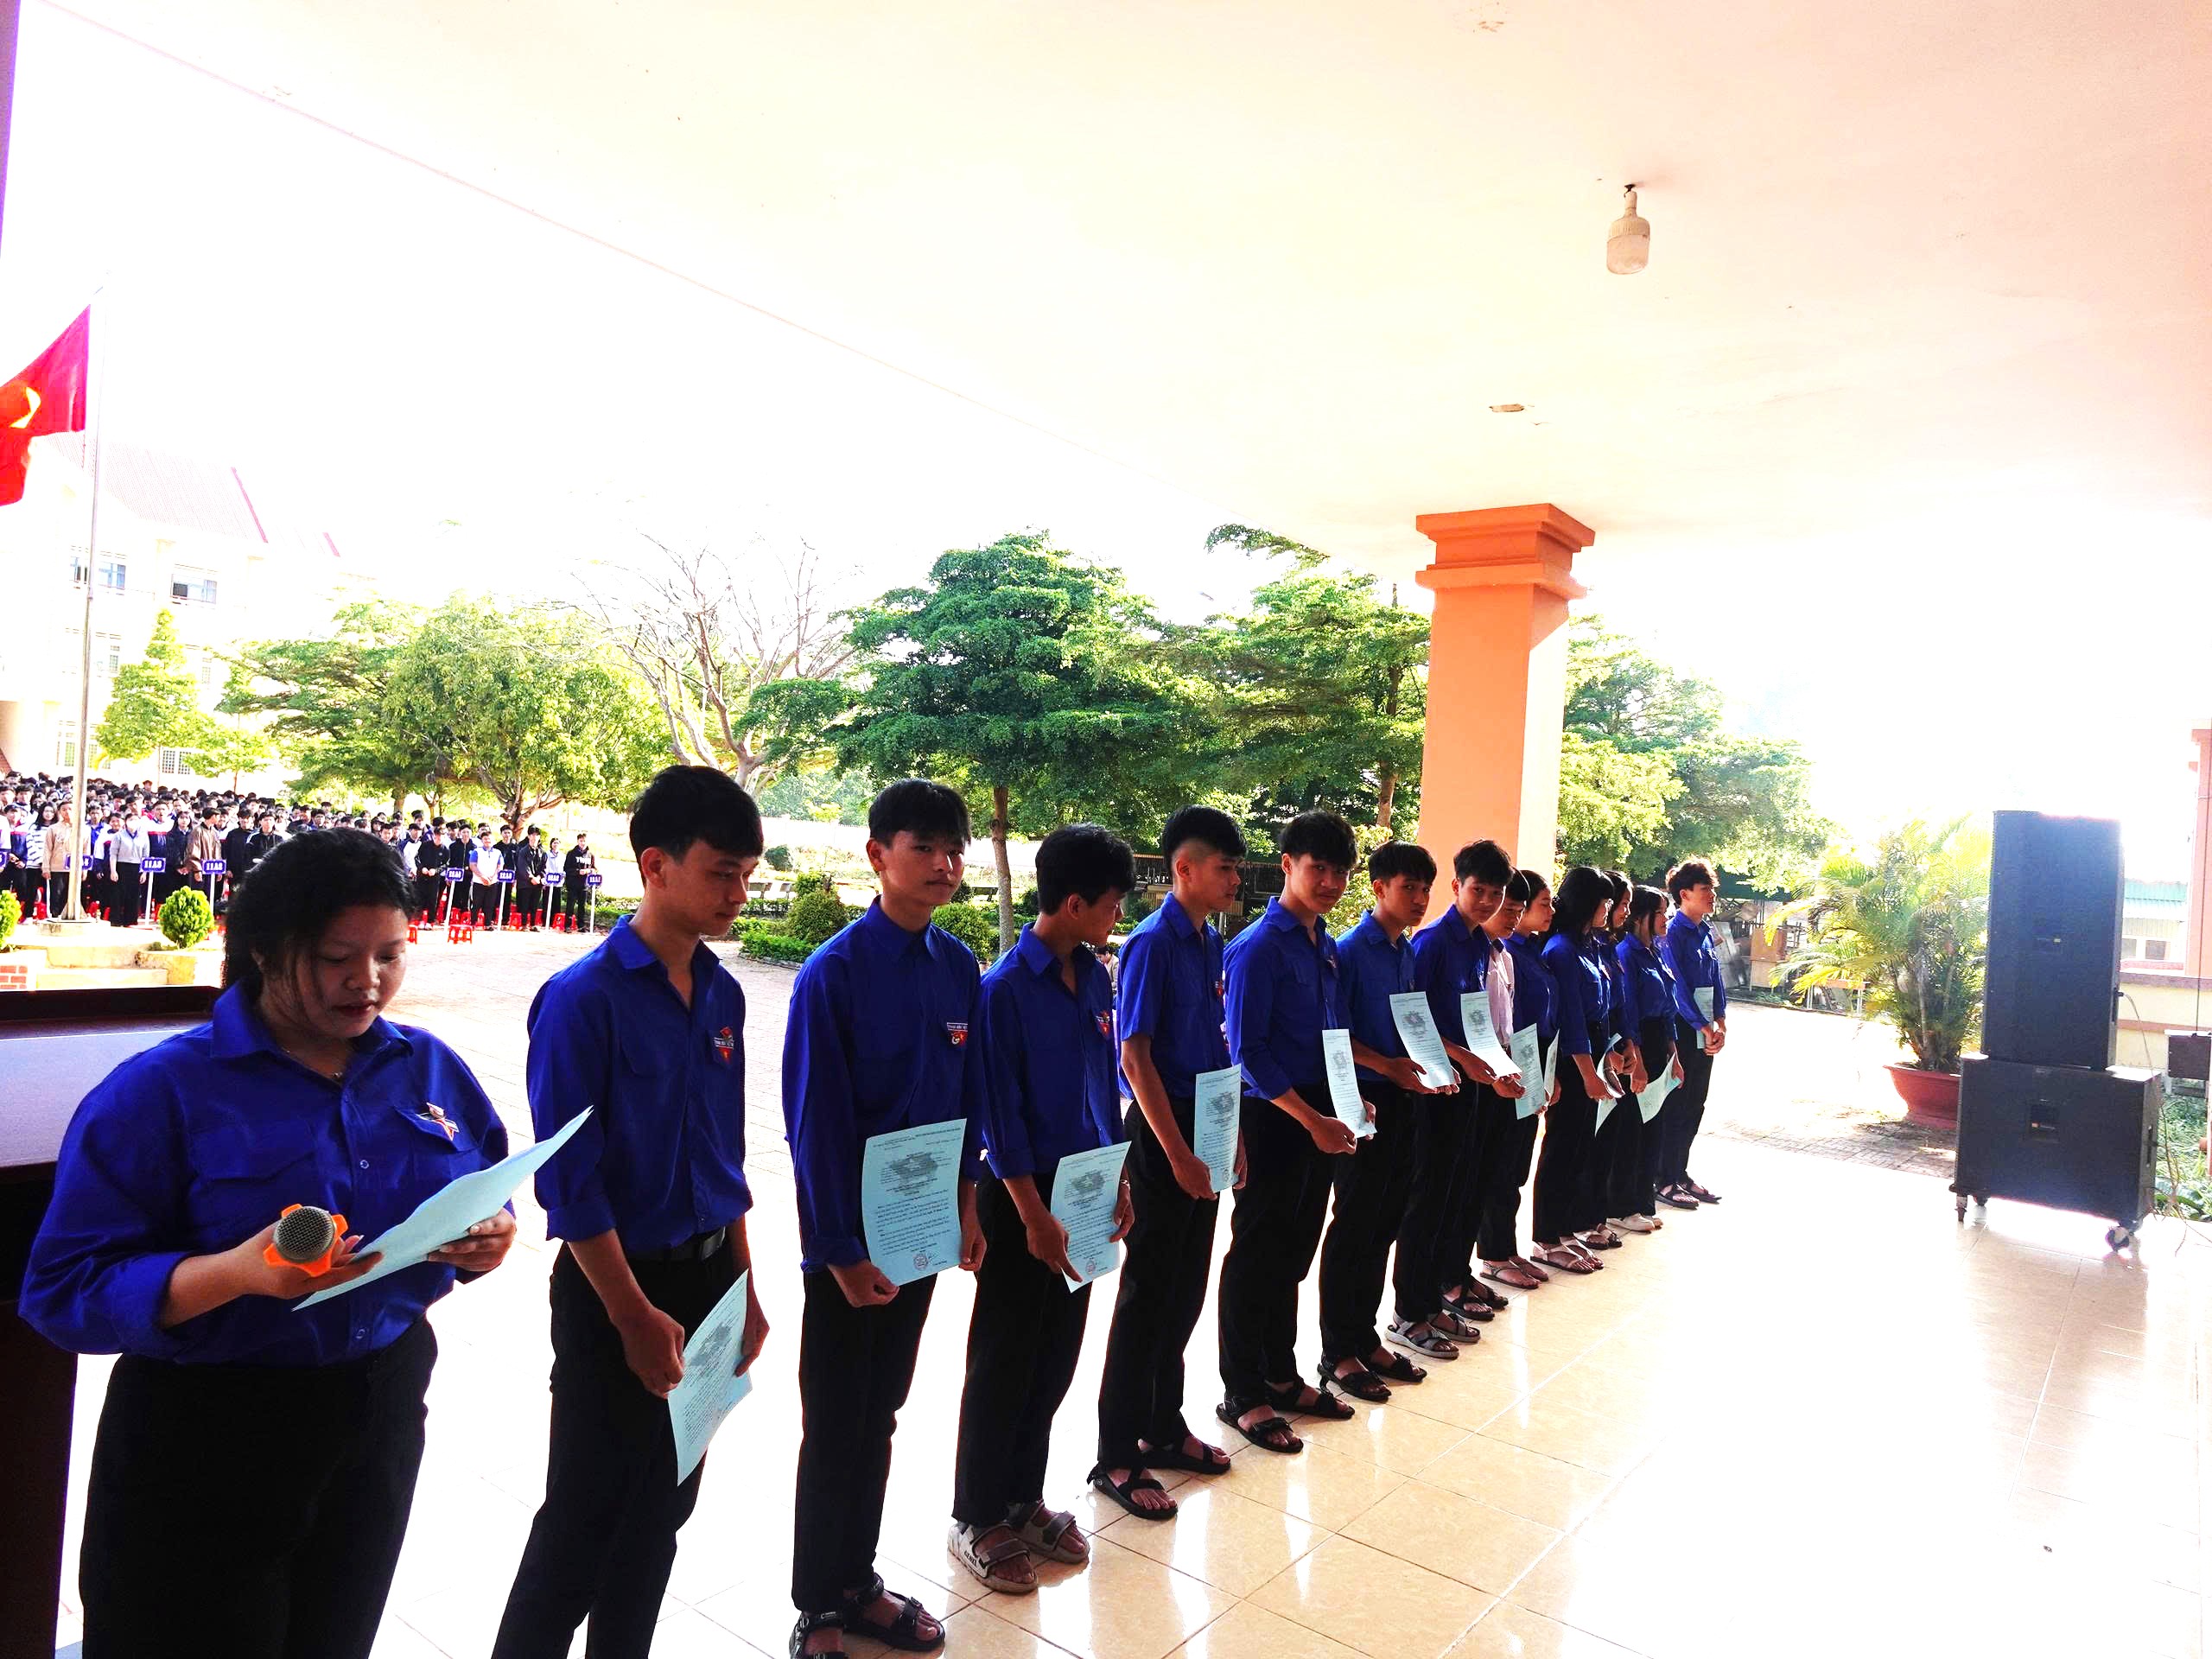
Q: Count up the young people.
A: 14